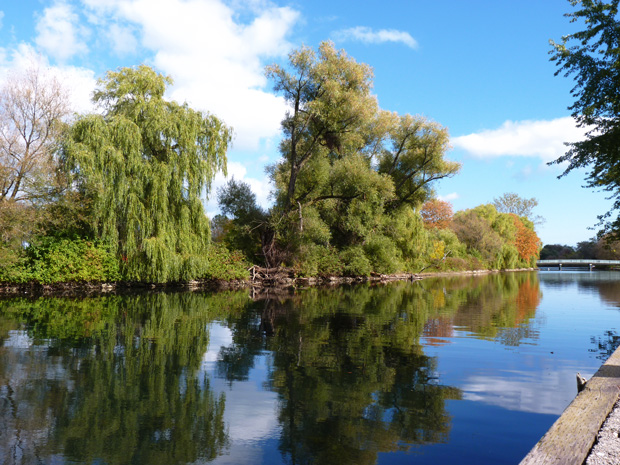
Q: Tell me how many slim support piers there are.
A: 2